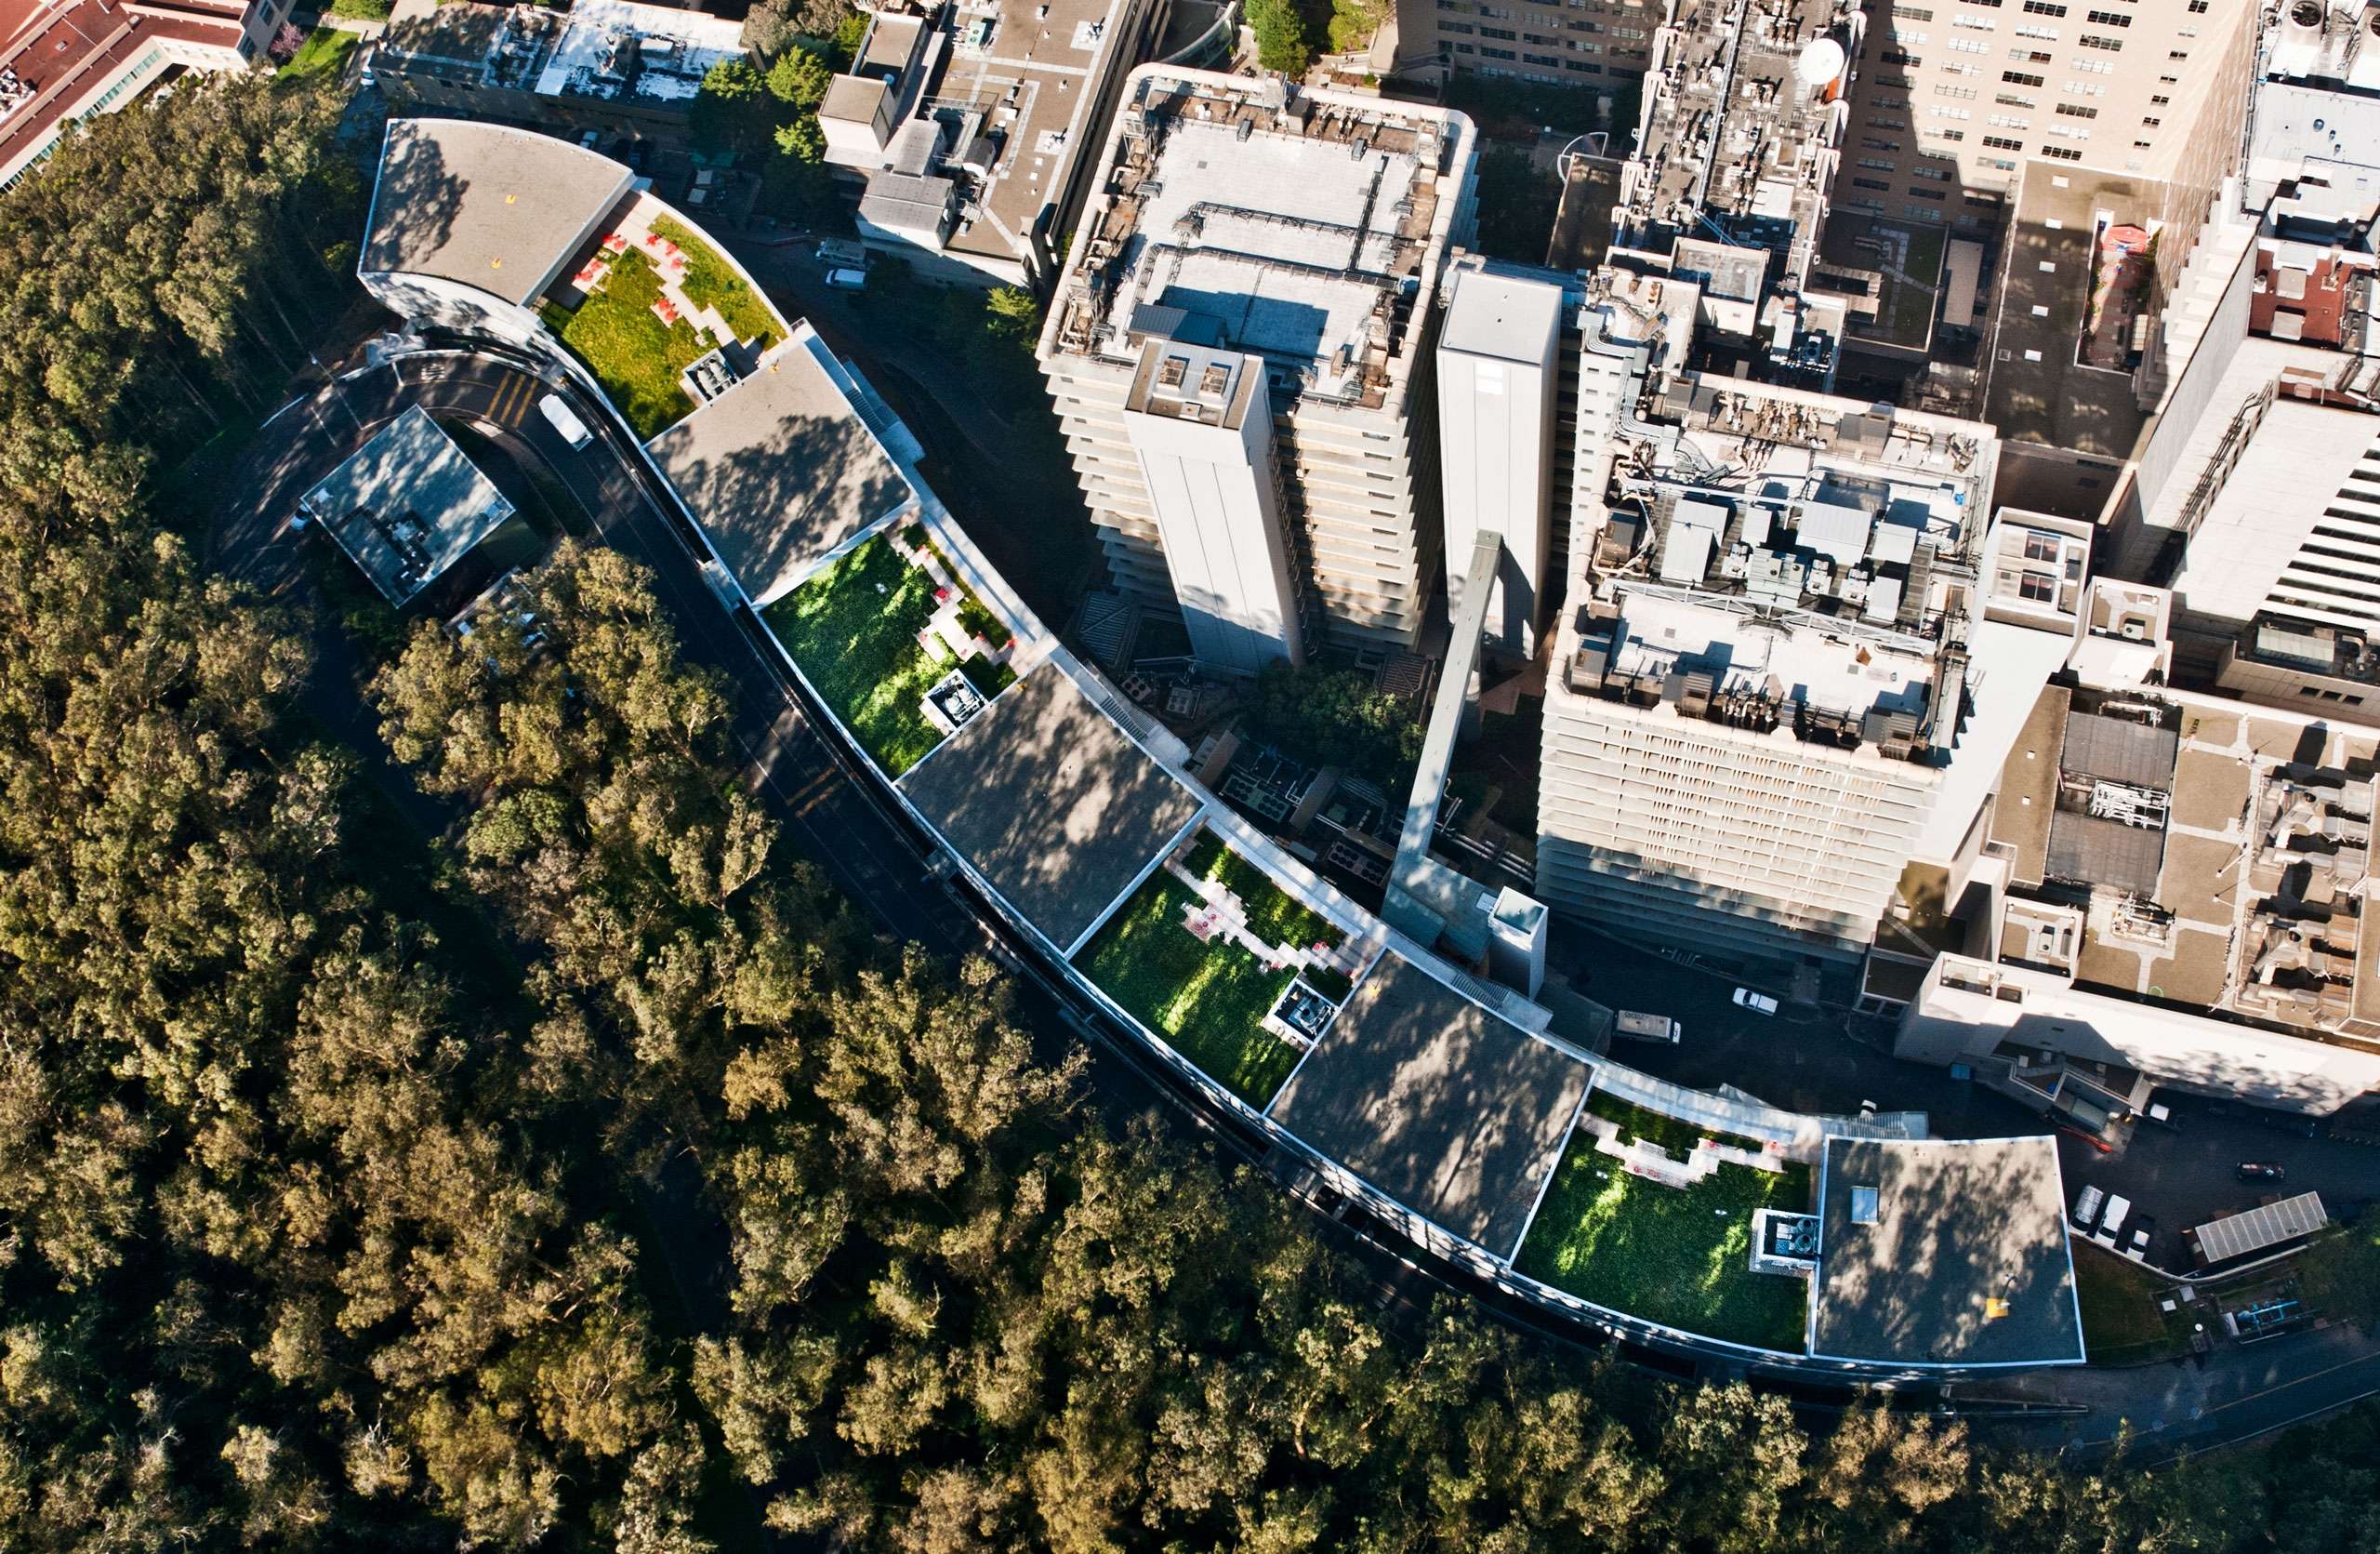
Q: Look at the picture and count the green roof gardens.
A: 4